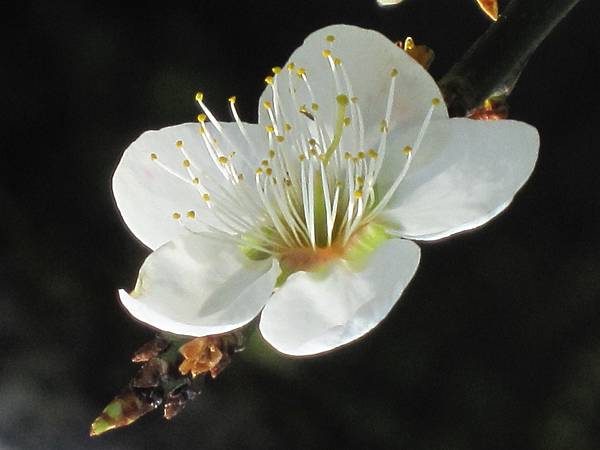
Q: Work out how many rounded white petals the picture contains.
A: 5